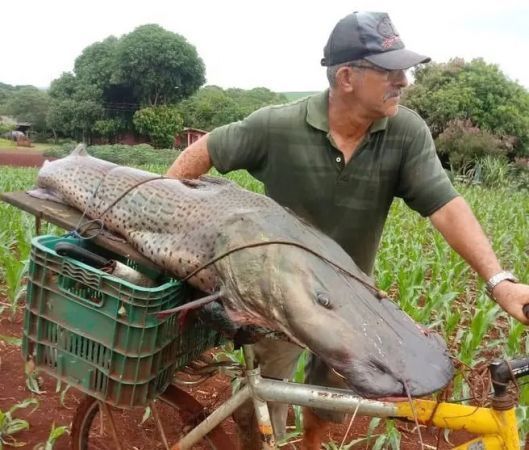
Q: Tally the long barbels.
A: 2